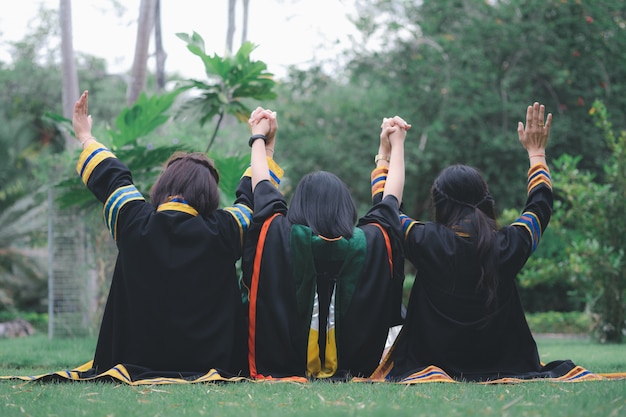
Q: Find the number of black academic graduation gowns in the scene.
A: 3